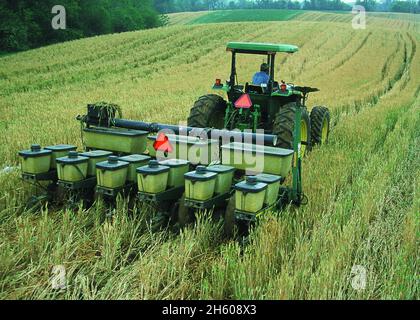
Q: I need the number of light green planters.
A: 15